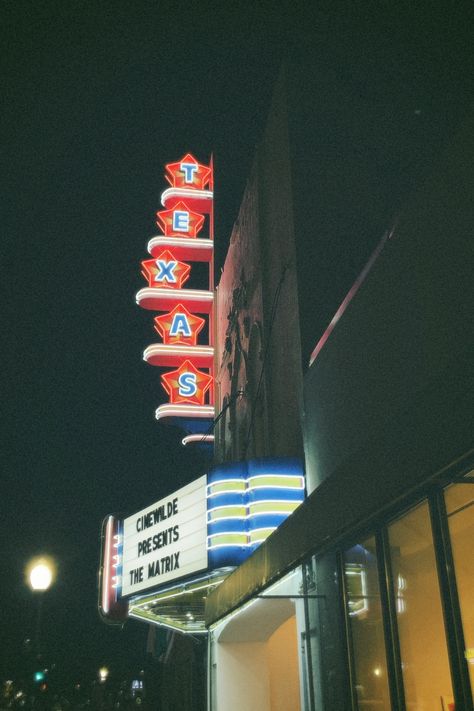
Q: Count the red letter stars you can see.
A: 5